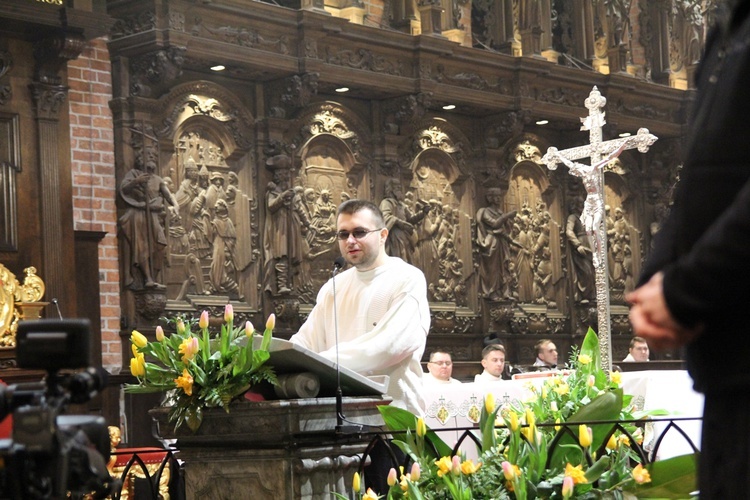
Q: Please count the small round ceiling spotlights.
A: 5